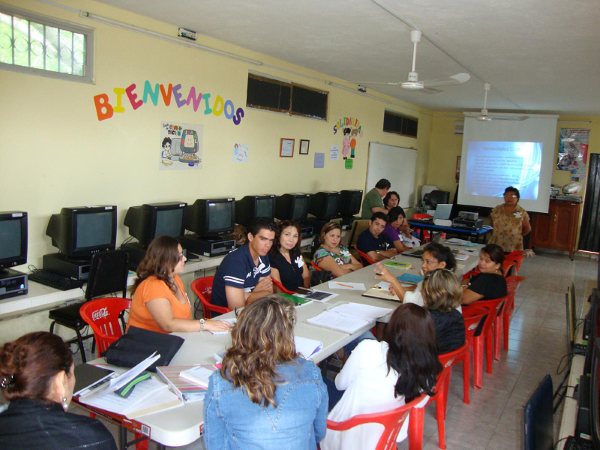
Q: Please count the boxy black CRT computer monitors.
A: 8